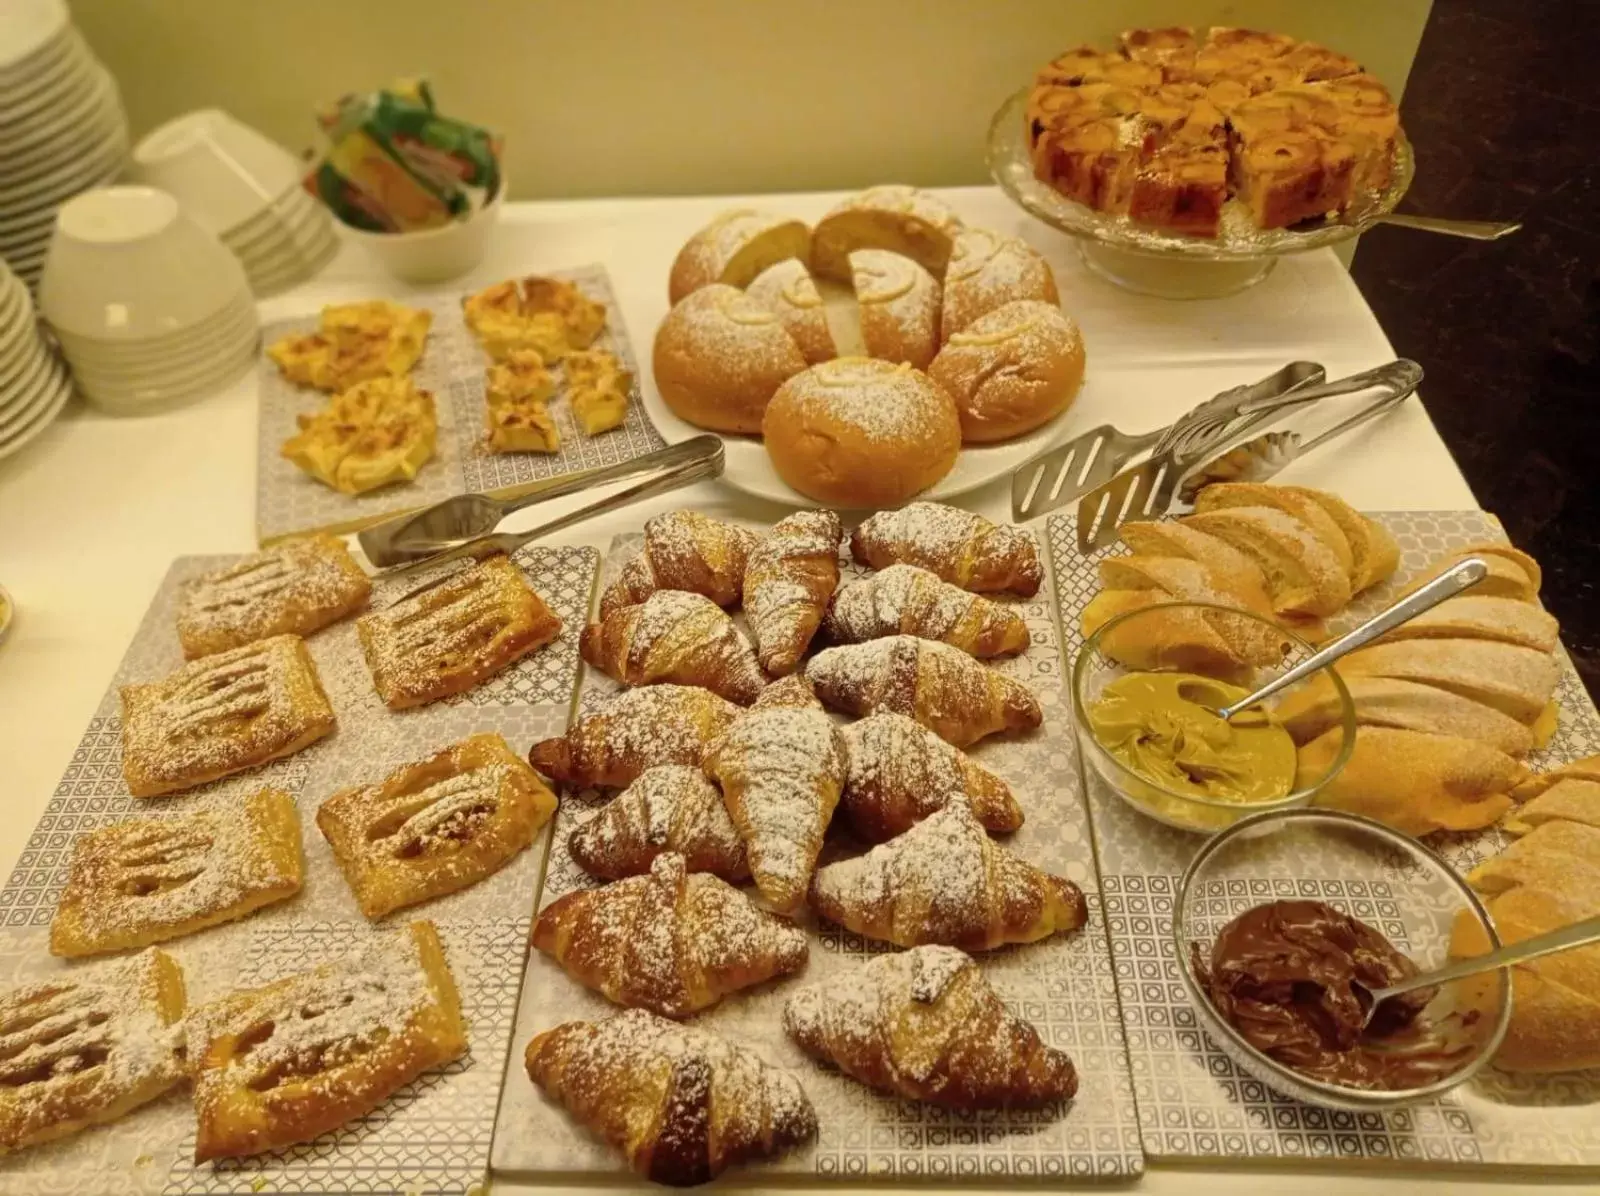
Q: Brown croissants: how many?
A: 14